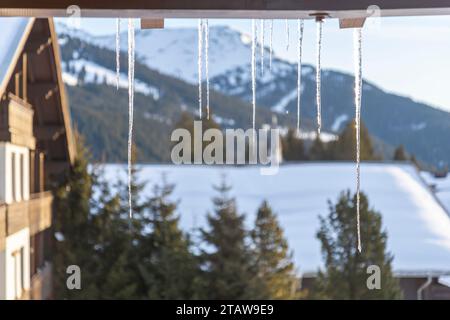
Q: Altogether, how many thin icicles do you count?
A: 11